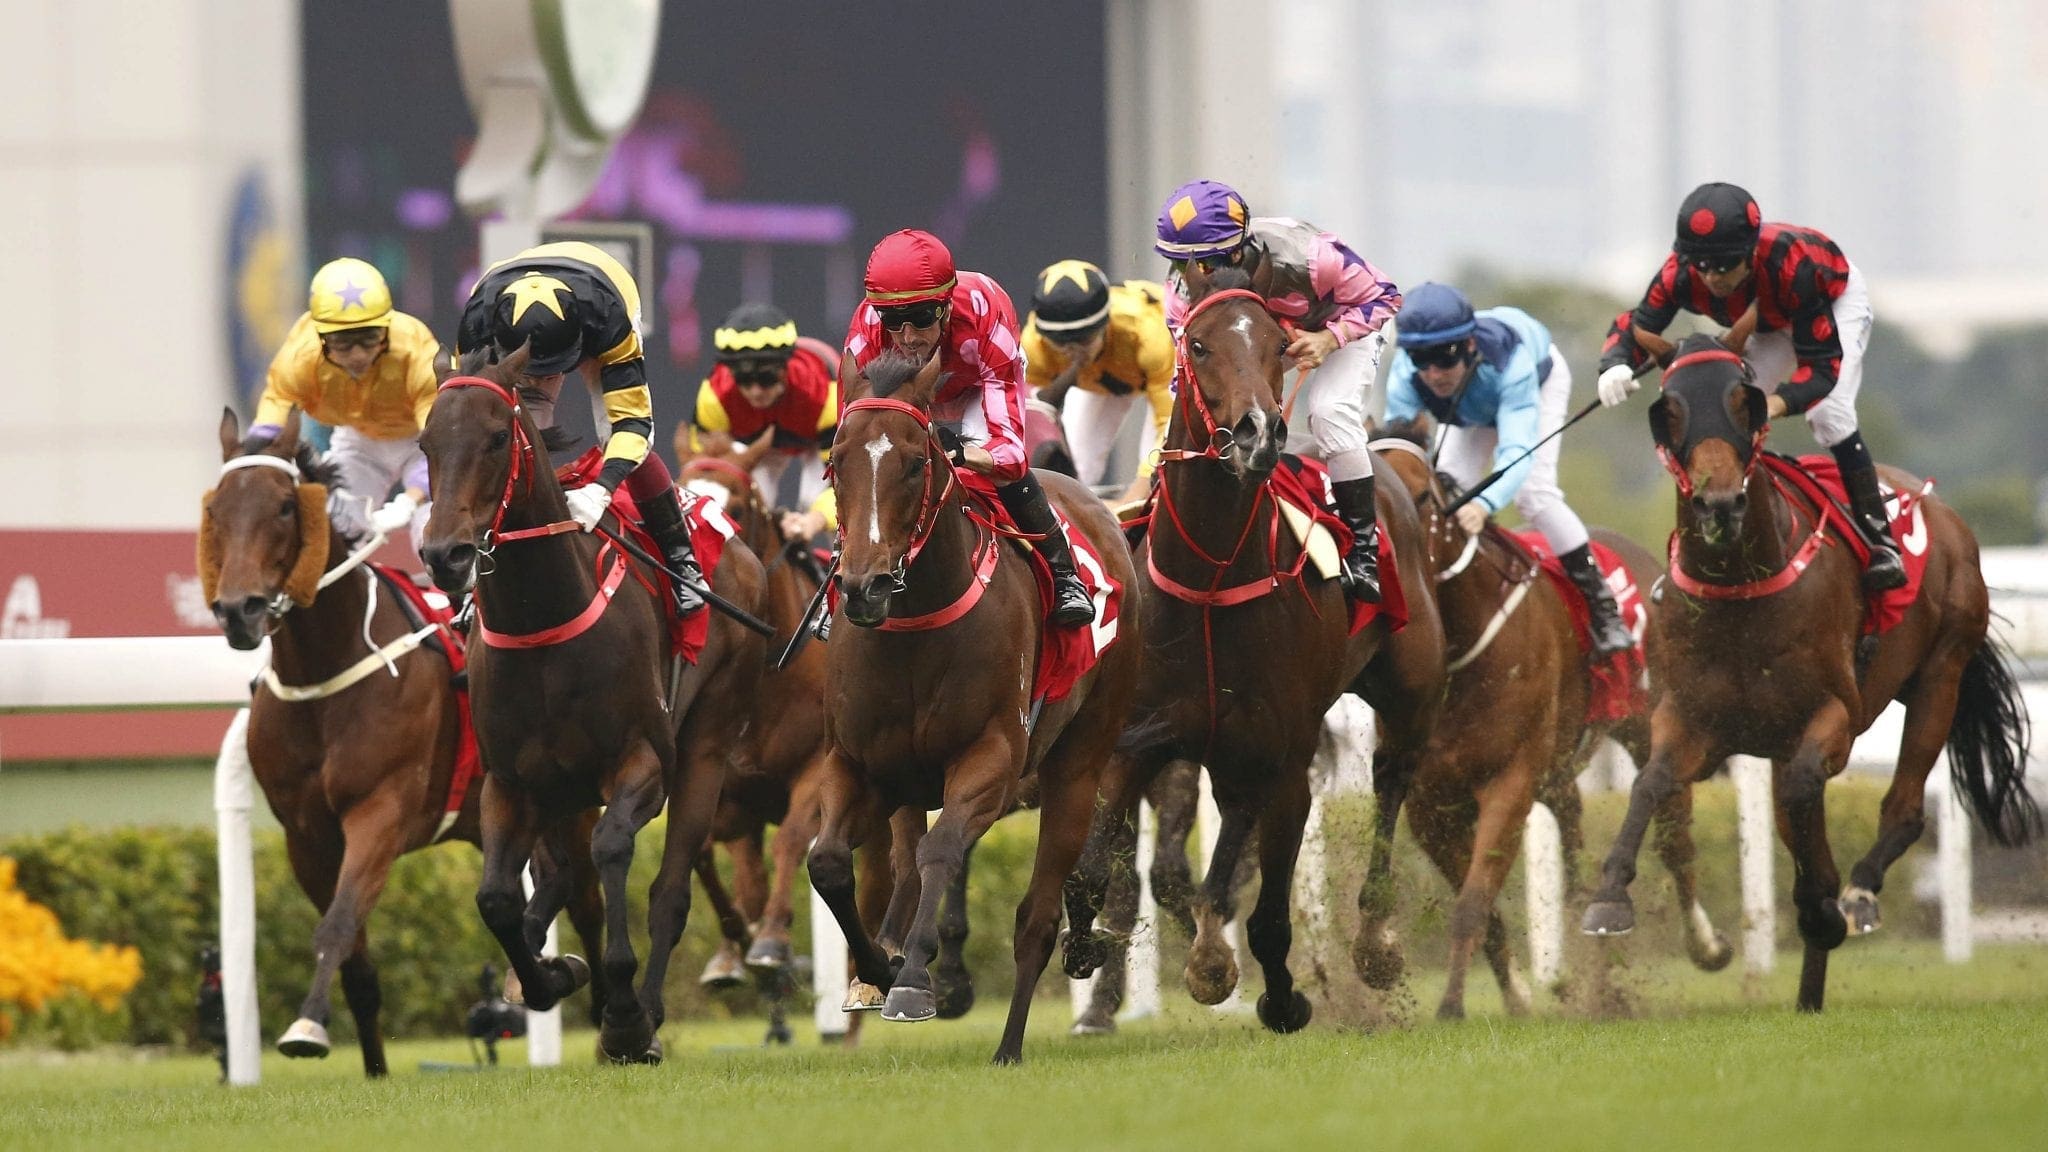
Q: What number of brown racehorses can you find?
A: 8